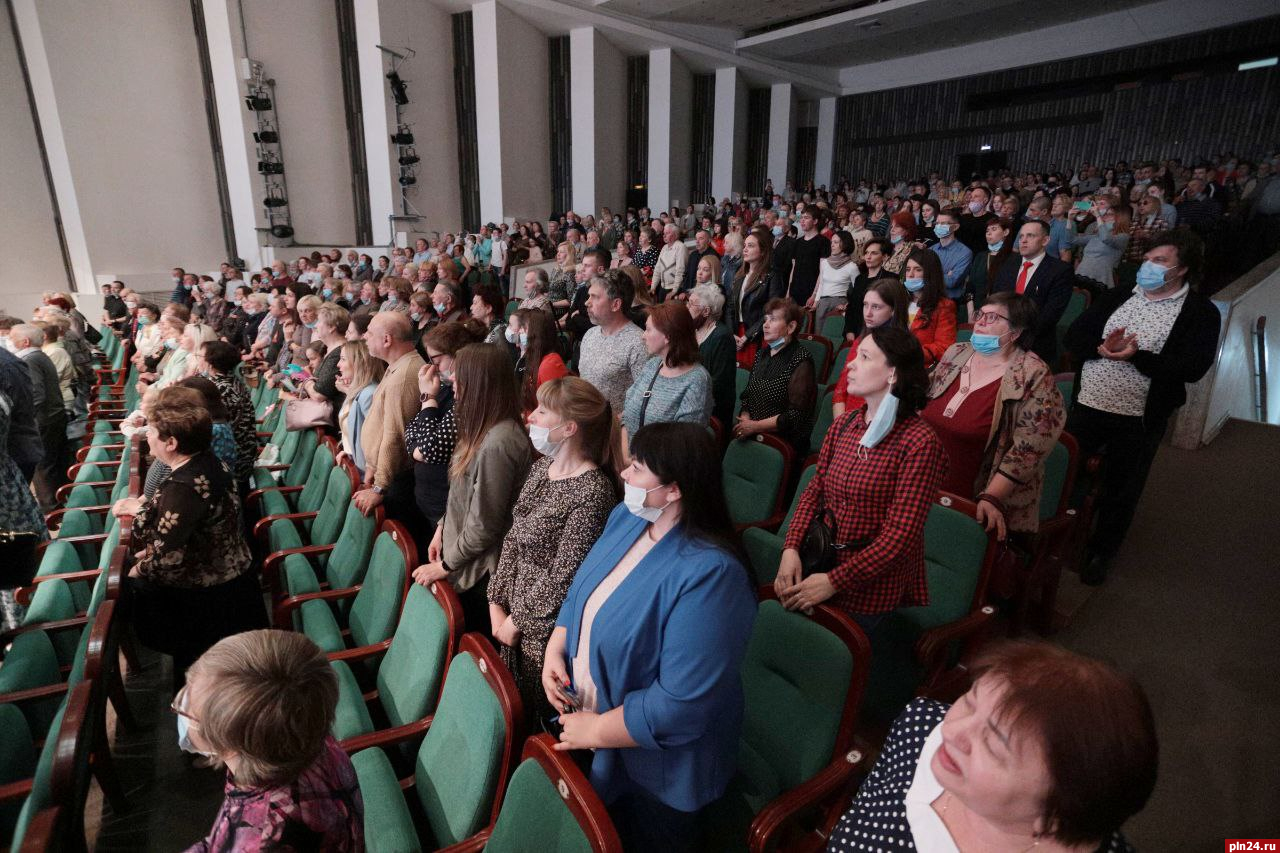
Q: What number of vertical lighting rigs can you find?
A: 2